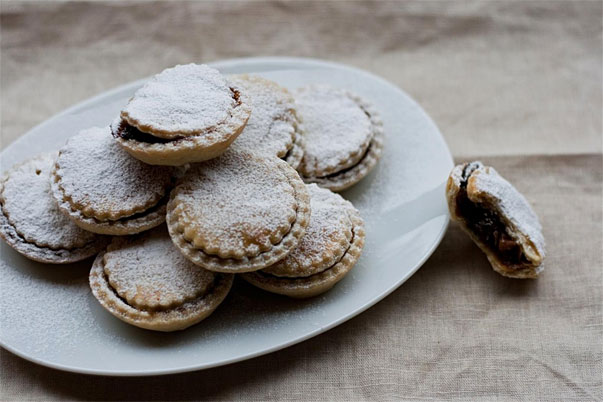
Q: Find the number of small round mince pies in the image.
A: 9